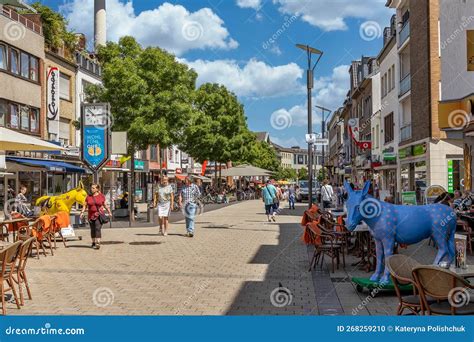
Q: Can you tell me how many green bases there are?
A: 1